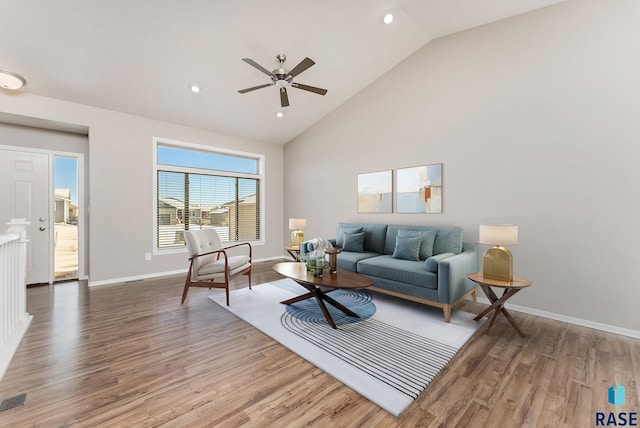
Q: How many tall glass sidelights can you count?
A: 1